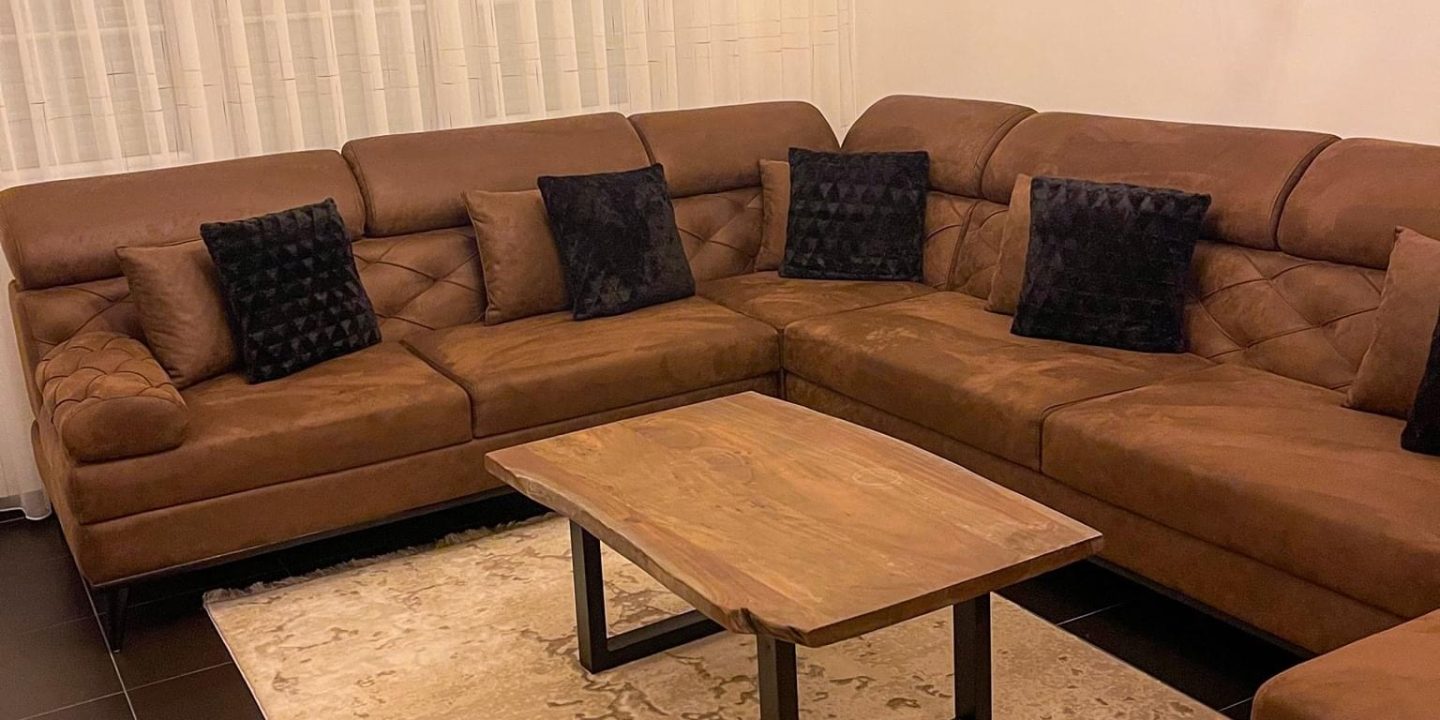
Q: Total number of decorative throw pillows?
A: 10